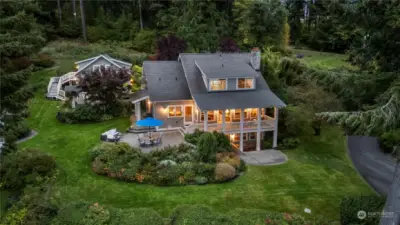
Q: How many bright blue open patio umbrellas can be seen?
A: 1